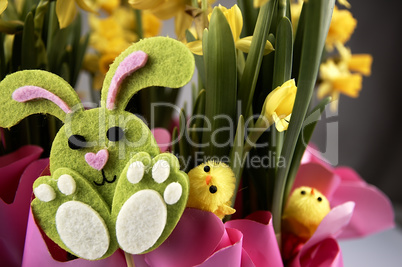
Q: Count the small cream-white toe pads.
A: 5